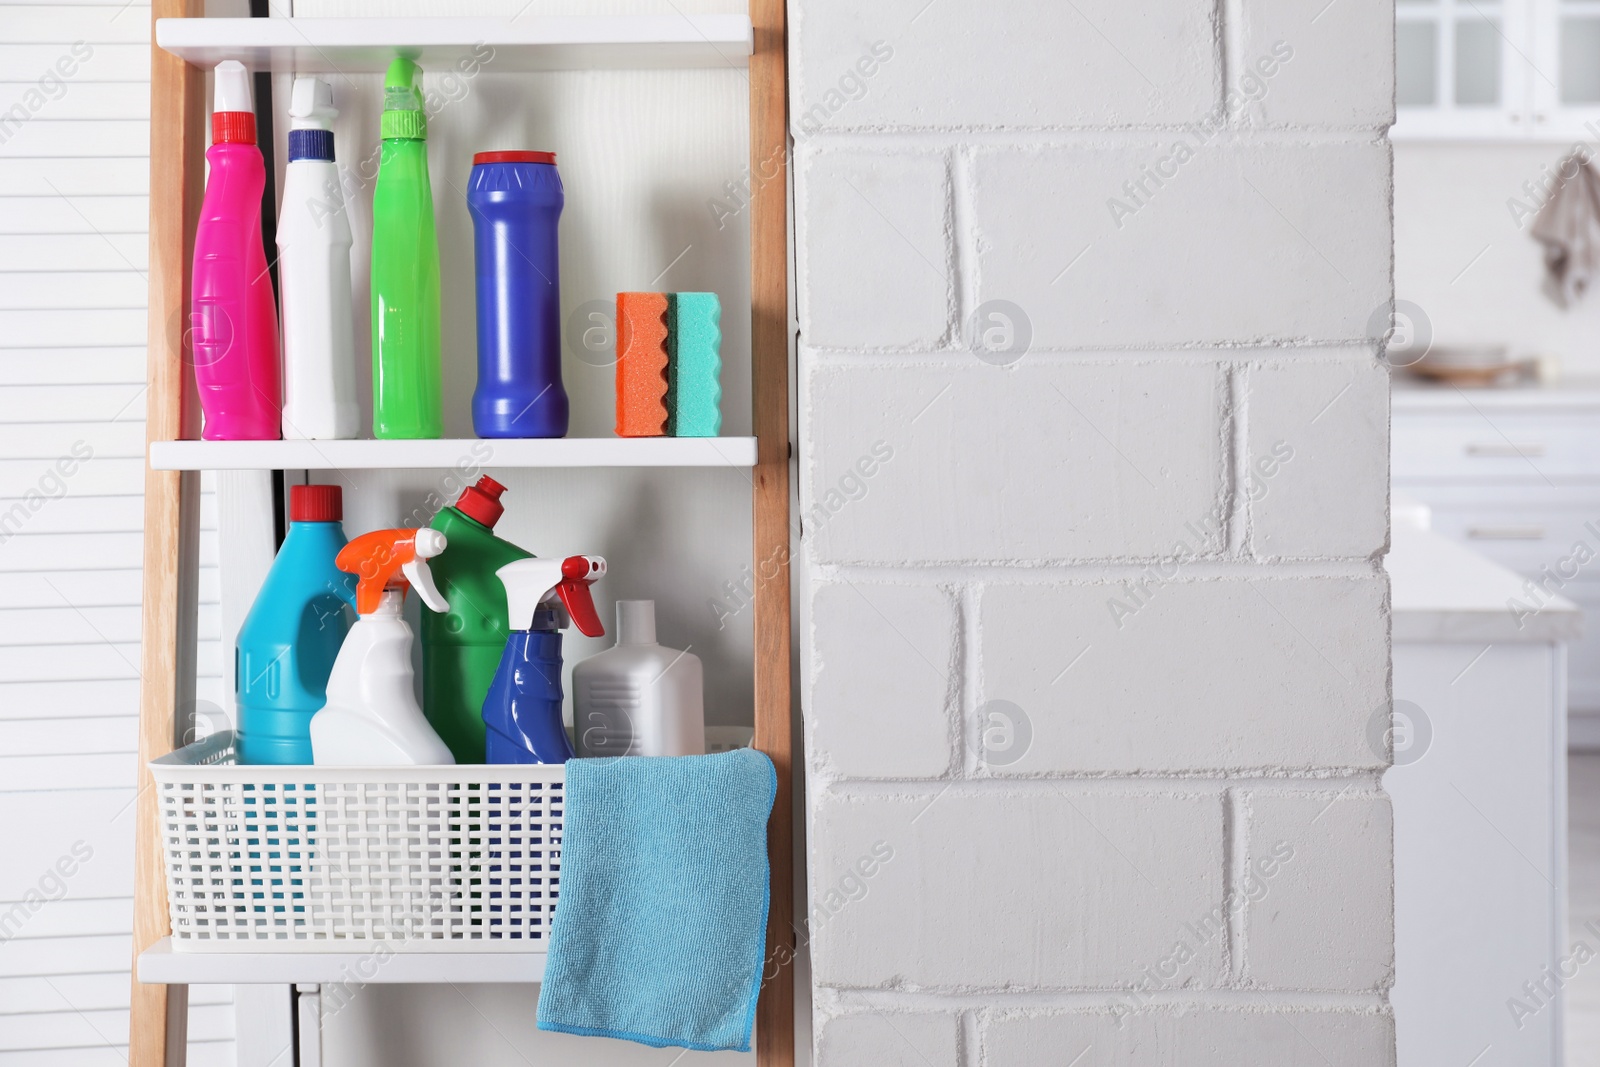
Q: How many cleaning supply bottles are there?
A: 9